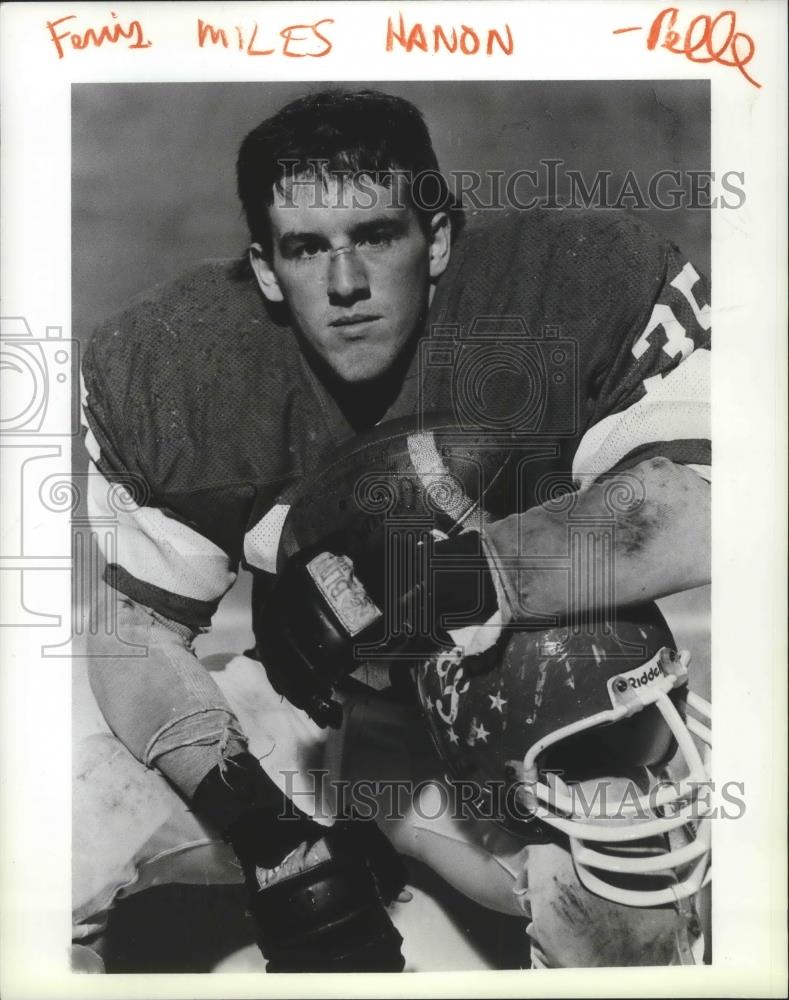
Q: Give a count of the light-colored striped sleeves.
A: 2